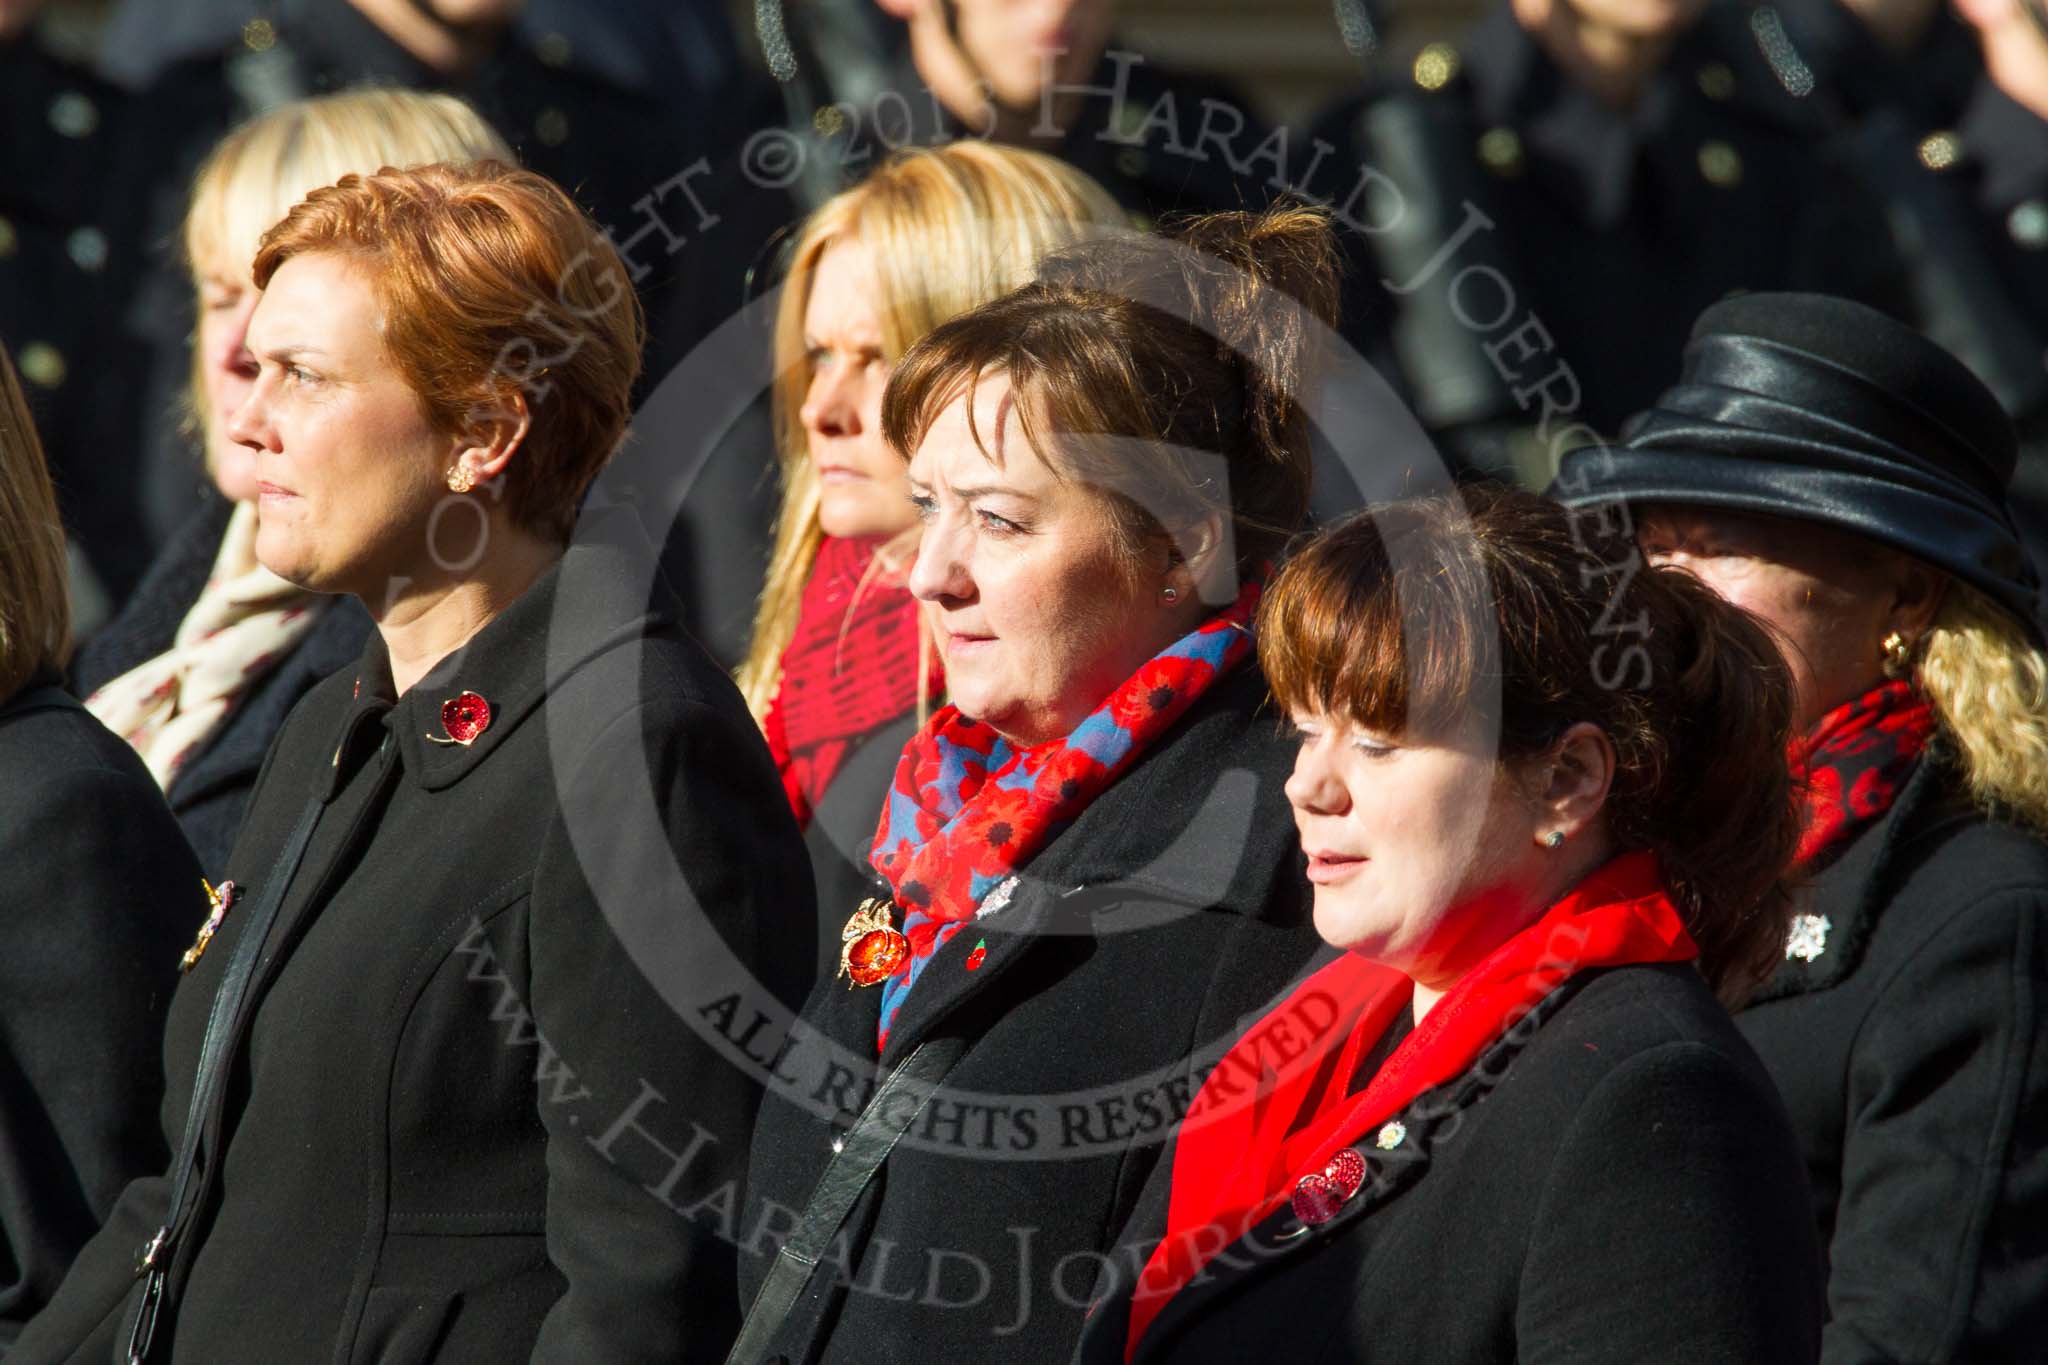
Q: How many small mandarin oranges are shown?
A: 0